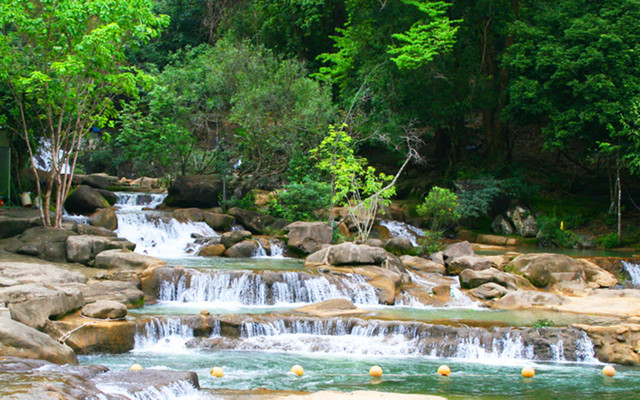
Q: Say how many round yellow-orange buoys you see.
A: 7